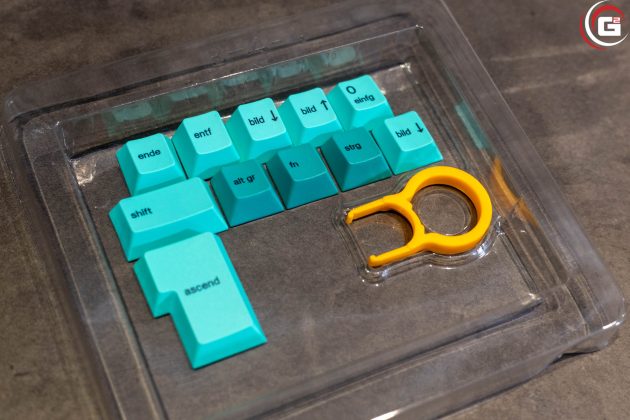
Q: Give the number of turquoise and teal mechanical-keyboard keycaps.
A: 11